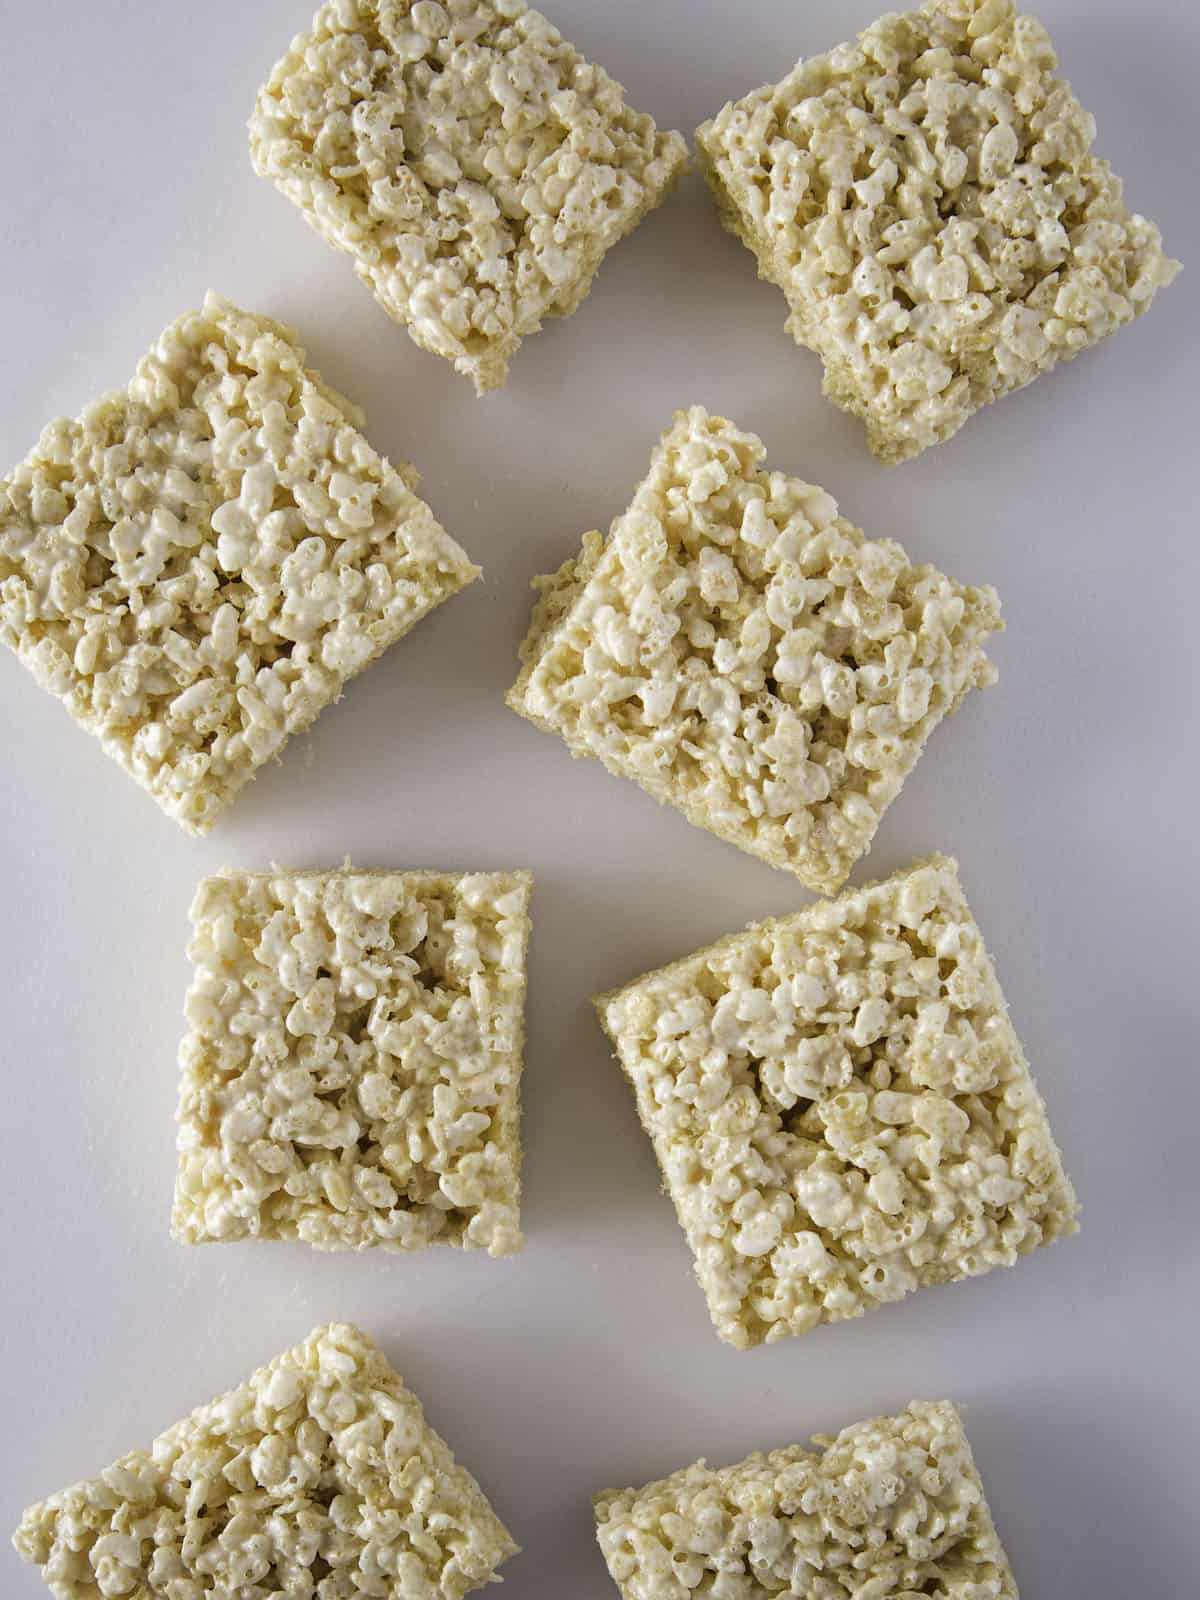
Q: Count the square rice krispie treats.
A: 8